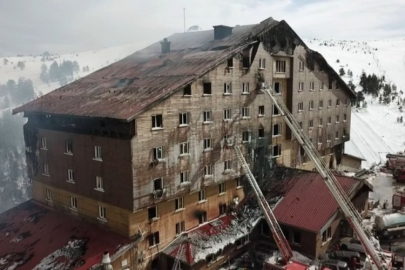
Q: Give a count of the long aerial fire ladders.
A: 2